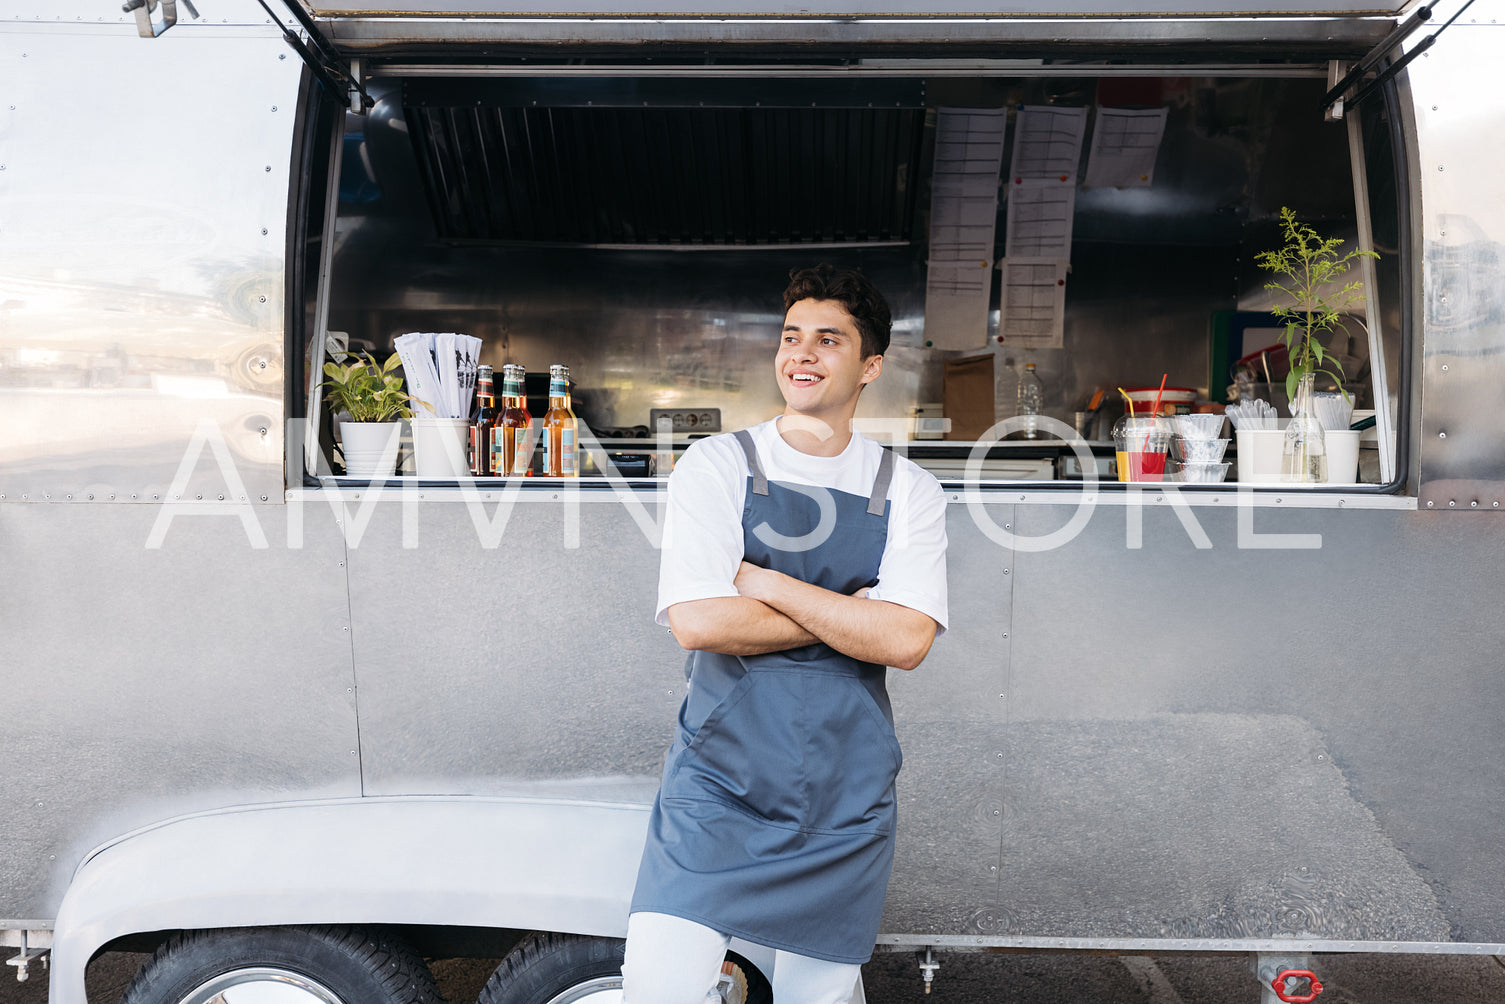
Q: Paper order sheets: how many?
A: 7